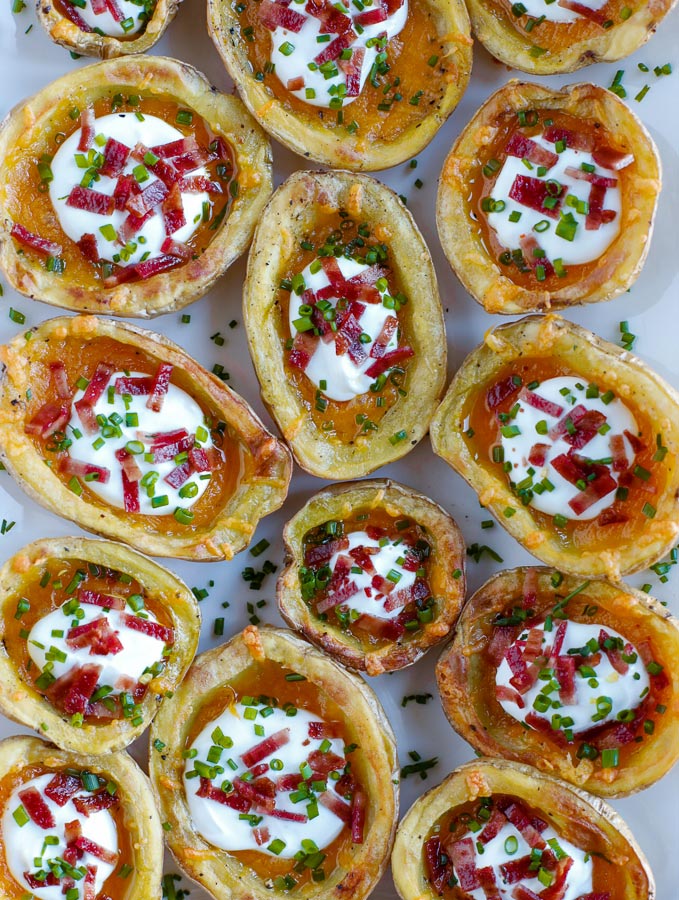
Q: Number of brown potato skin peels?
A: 14